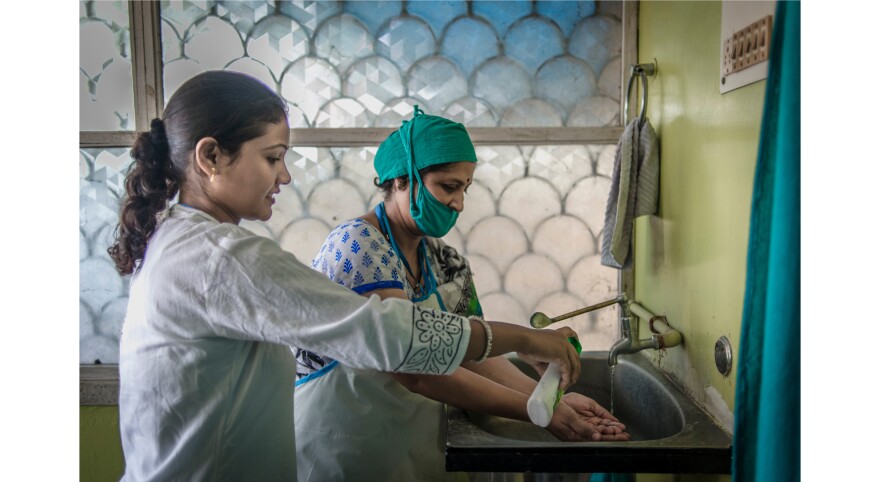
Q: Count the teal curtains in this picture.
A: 1